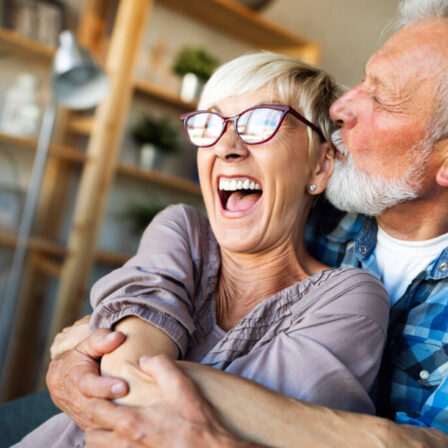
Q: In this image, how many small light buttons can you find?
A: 3